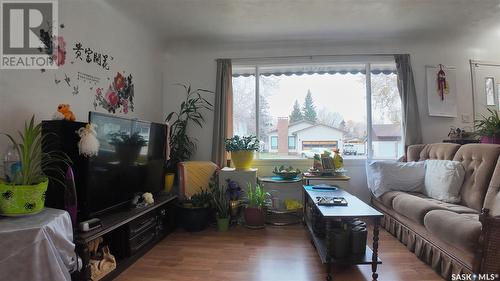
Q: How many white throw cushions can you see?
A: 2